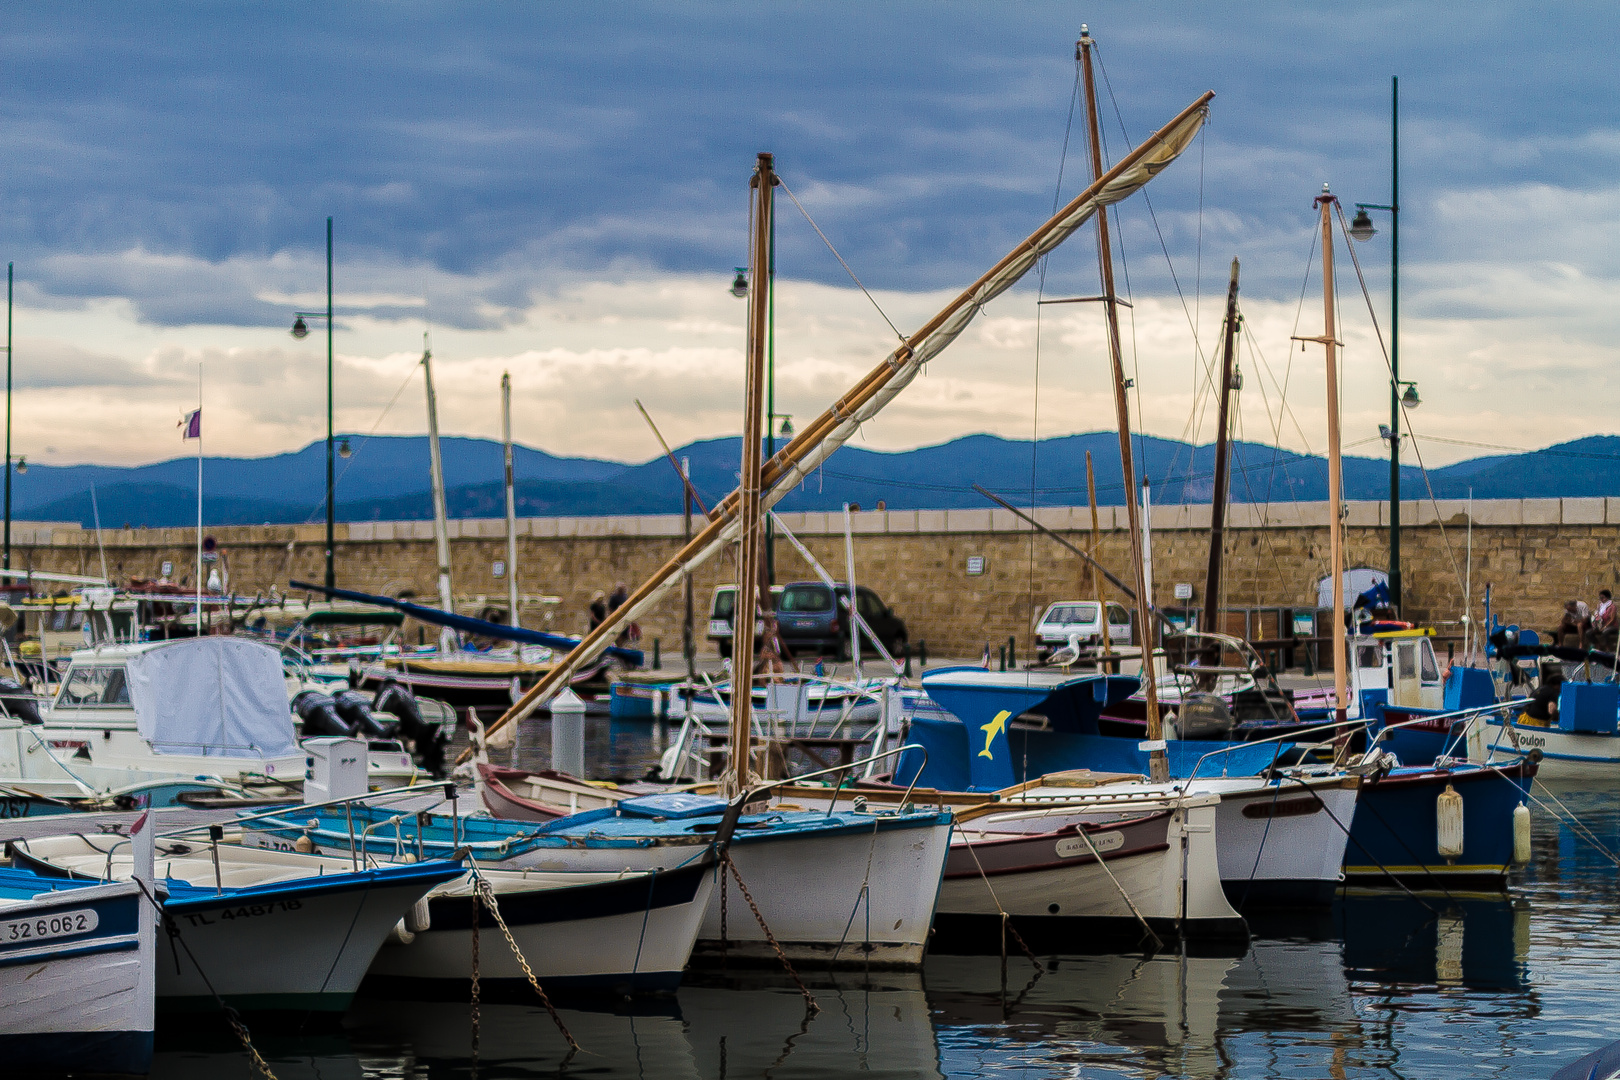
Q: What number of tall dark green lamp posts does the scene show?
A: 4